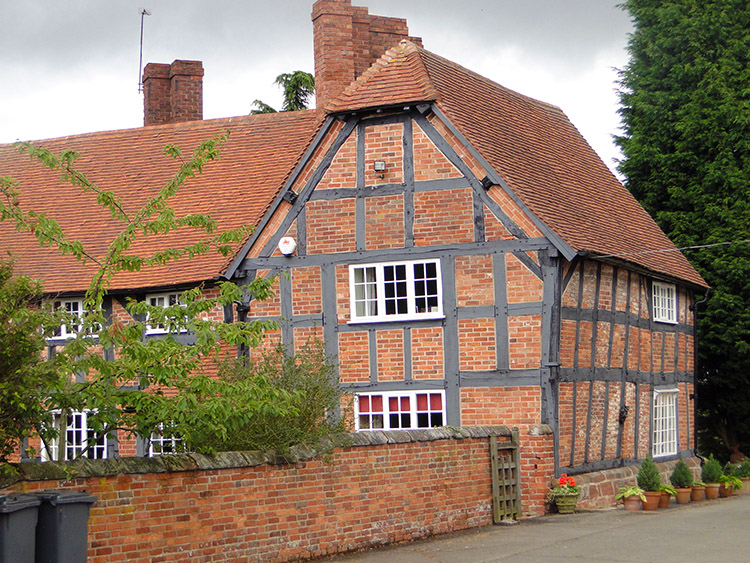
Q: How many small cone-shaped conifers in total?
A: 3